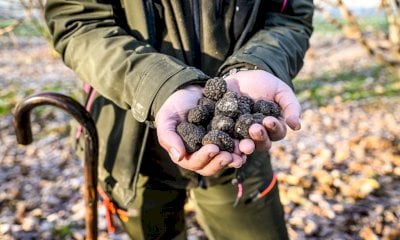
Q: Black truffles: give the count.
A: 11